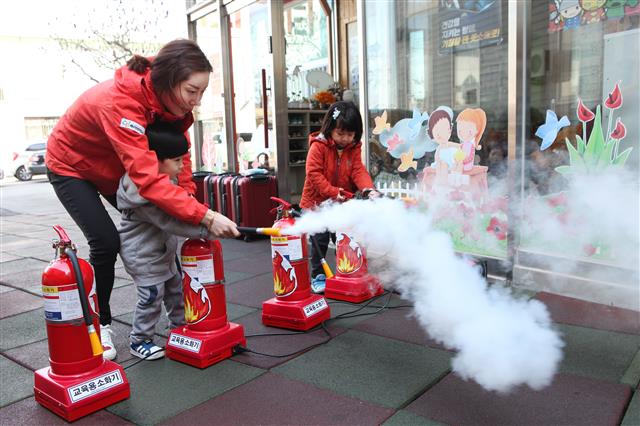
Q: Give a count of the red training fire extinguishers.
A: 4